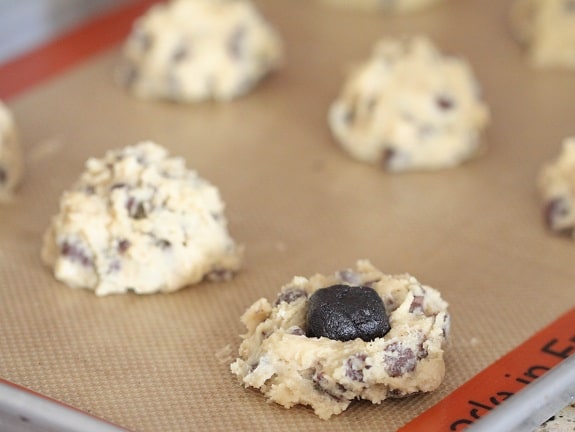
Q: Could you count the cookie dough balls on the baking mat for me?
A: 8